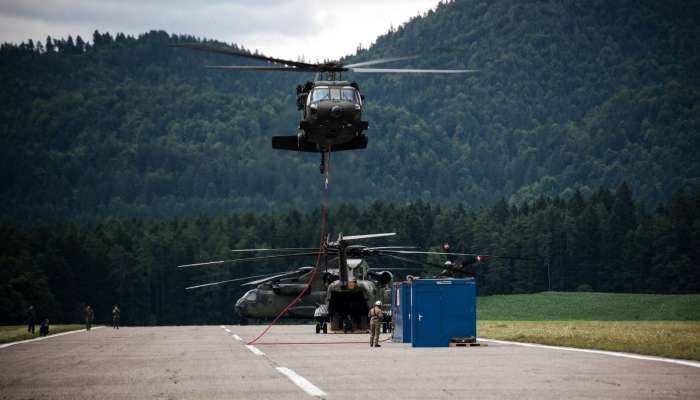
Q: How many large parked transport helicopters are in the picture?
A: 2